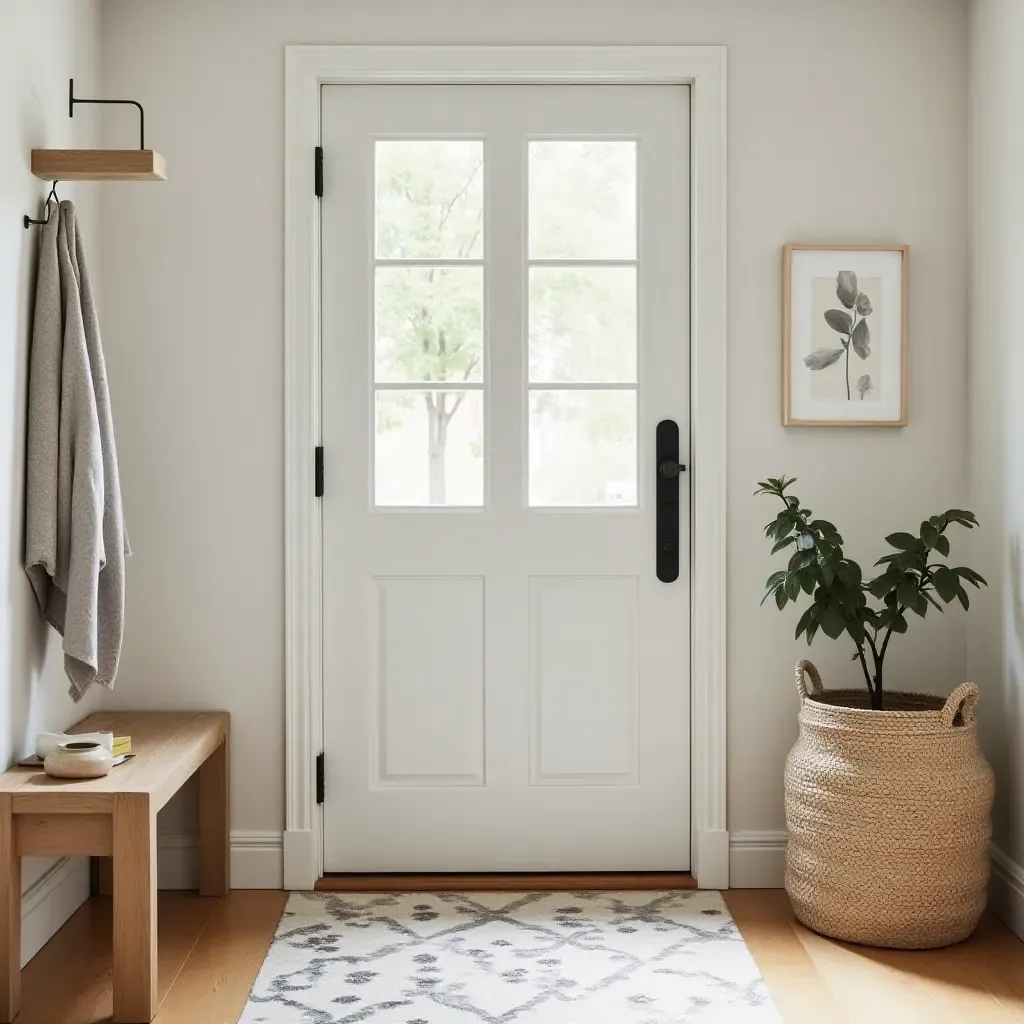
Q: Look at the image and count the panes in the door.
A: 6